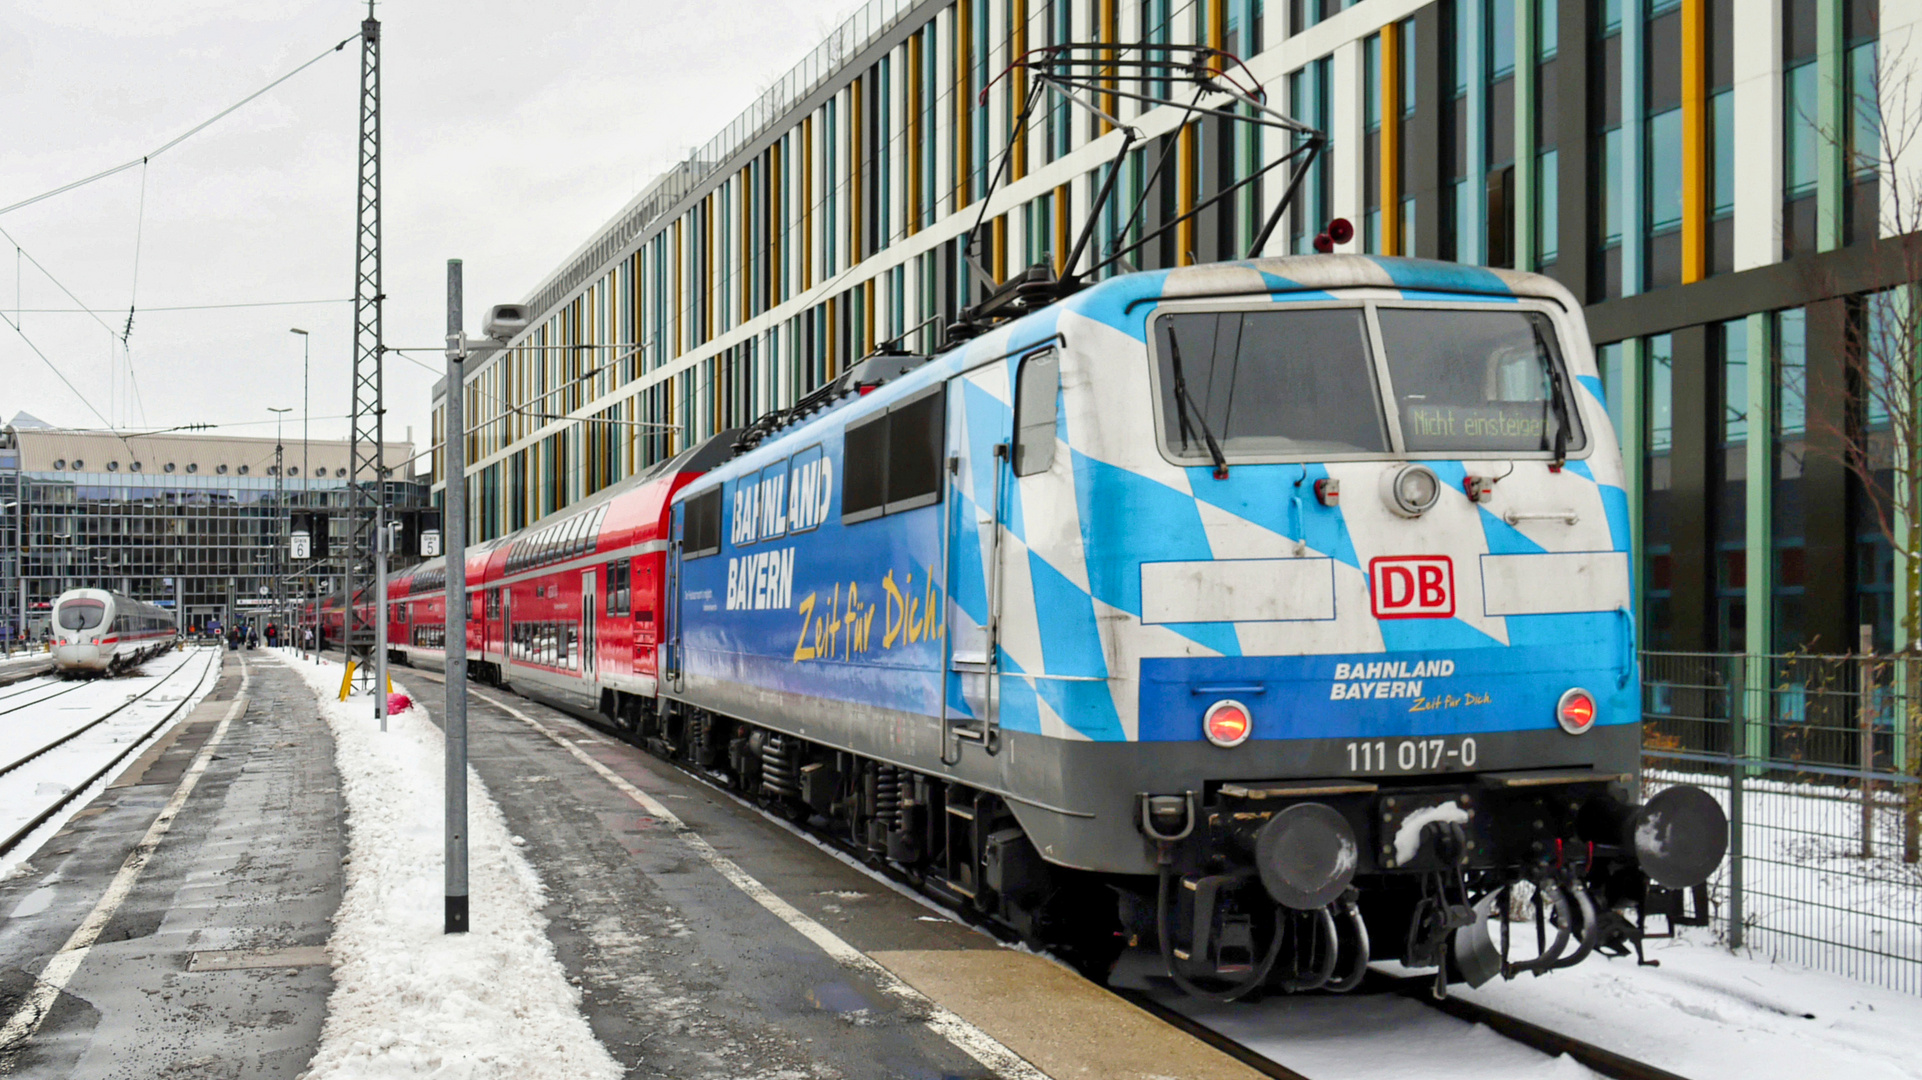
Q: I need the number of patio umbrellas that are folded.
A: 0